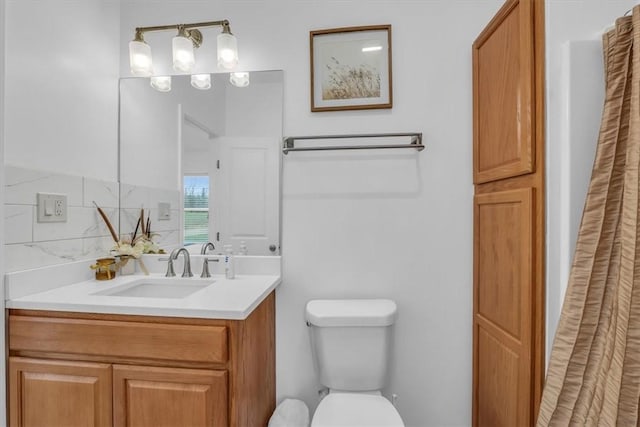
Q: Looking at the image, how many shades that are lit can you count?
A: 3